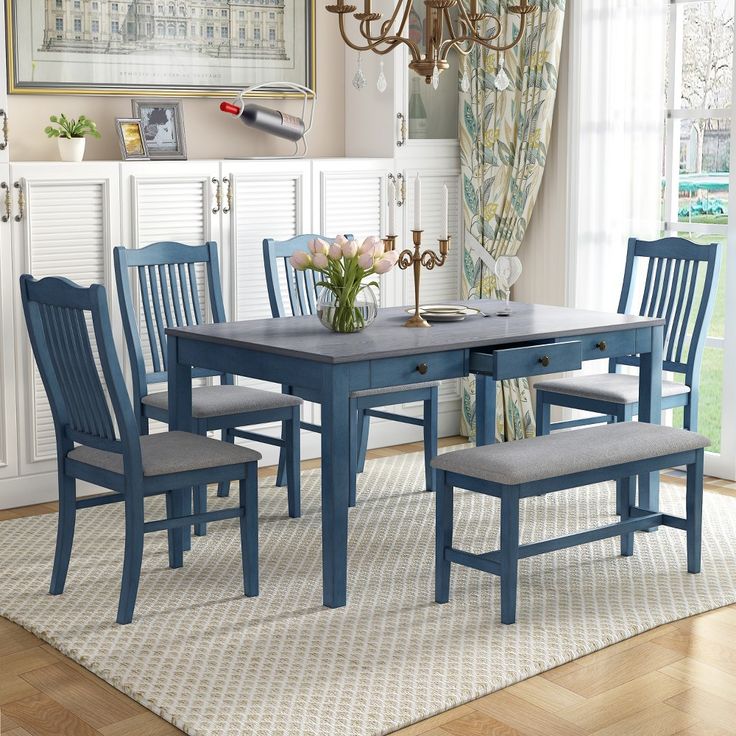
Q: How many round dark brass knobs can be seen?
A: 3